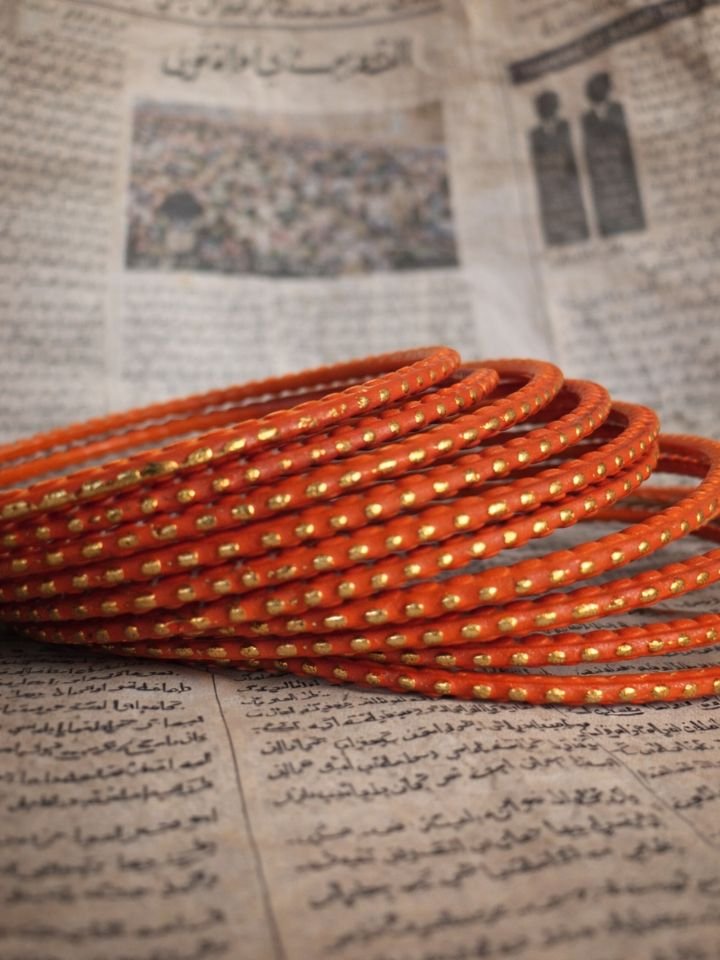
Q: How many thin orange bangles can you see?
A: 10